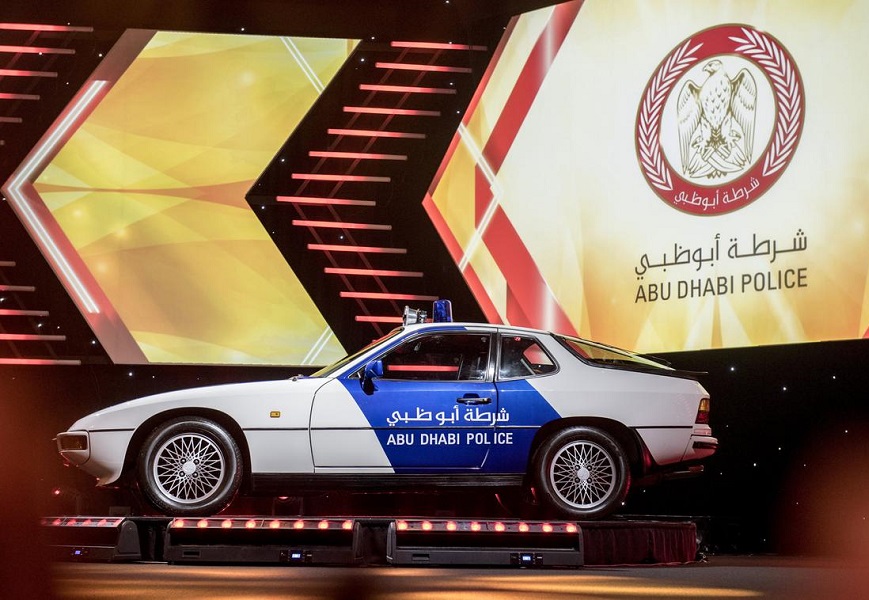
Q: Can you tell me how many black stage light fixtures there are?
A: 3